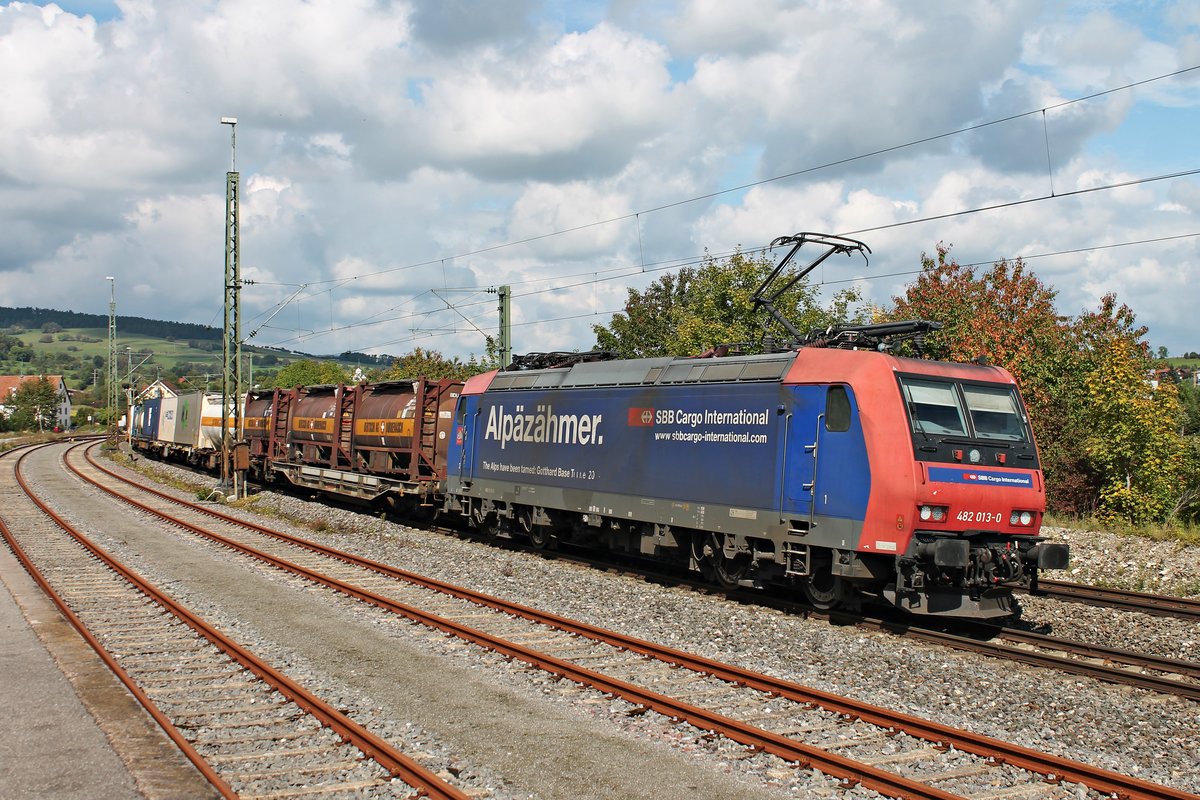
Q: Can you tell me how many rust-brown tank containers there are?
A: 3